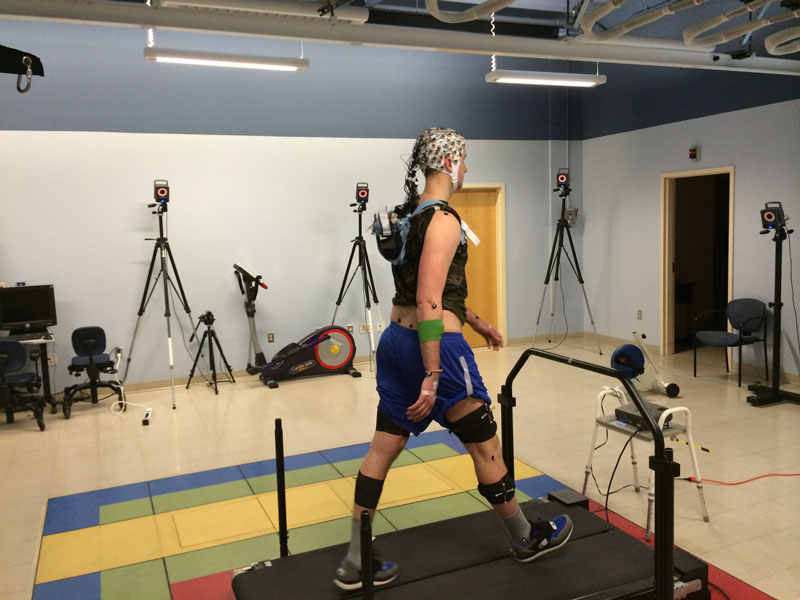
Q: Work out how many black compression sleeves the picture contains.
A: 4